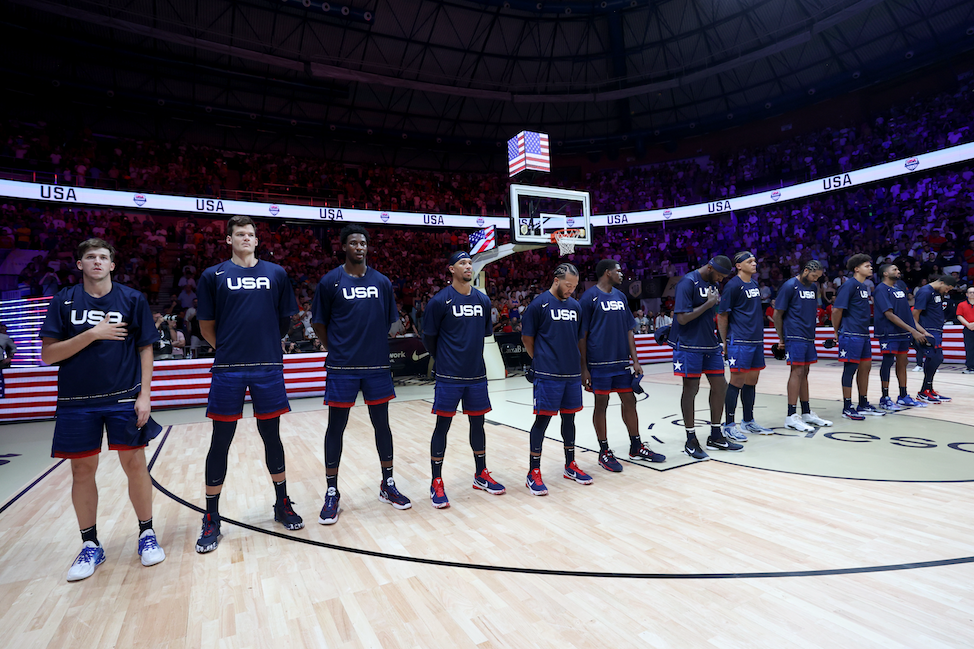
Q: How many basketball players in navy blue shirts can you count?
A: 12